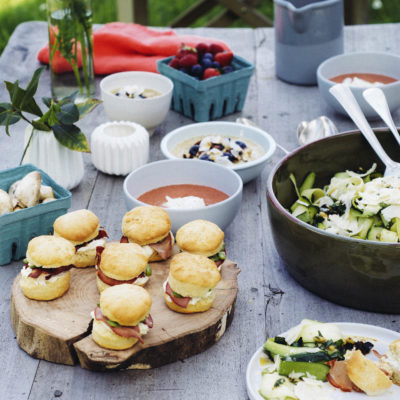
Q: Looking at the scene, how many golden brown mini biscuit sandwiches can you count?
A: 7